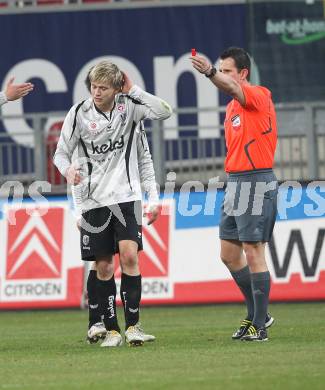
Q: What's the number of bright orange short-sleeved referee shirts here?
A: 1